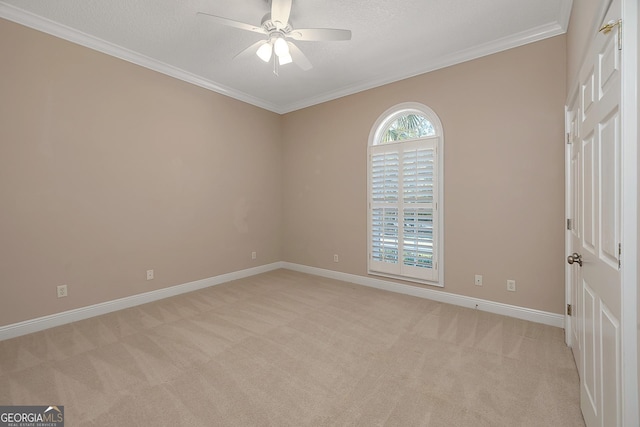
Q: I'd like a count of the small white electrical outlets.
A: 6